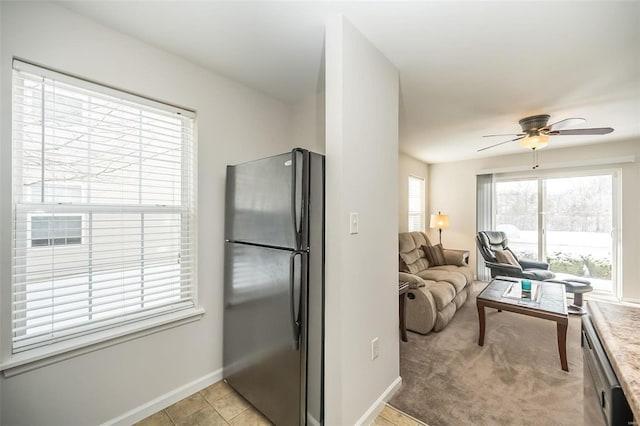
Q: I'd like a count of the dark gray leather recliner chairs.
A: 1